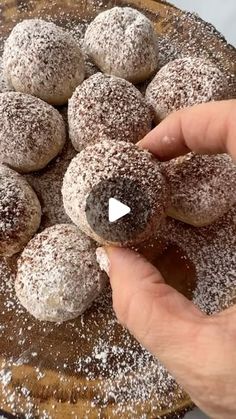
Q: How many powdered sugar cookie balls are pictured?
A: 9